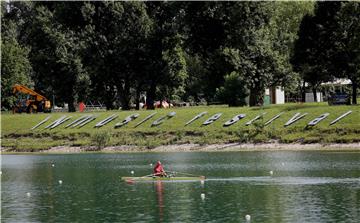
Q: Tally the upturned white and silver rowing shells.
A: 0